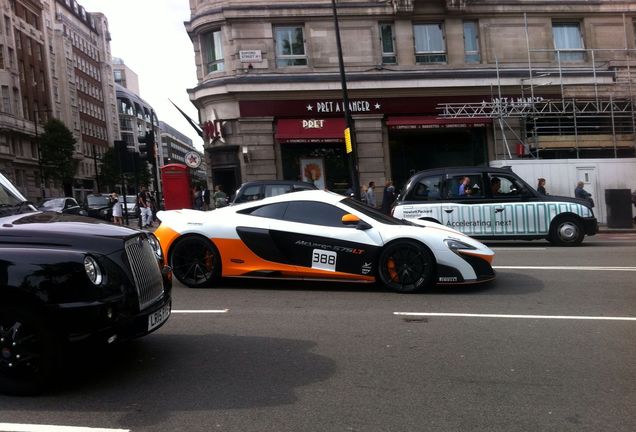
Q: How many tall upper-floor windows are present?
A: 6